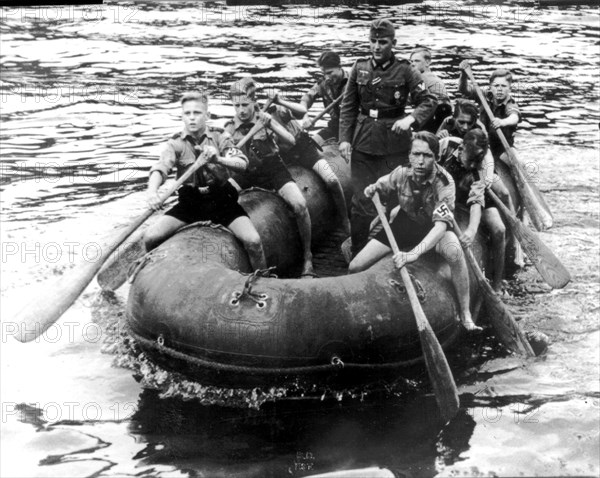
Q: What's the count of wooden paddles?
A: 8